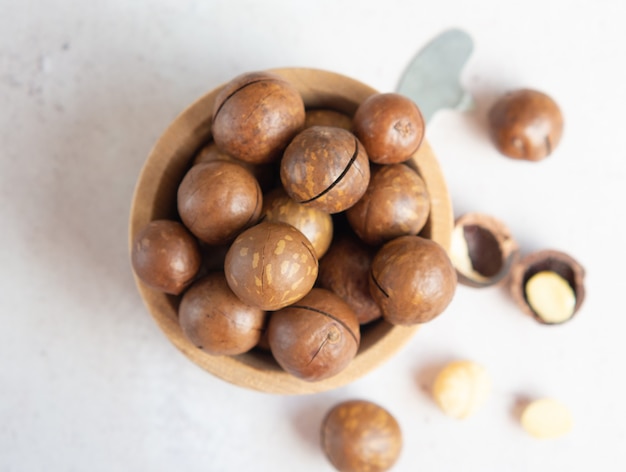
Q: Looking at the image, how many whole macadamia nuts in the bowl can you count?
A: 14